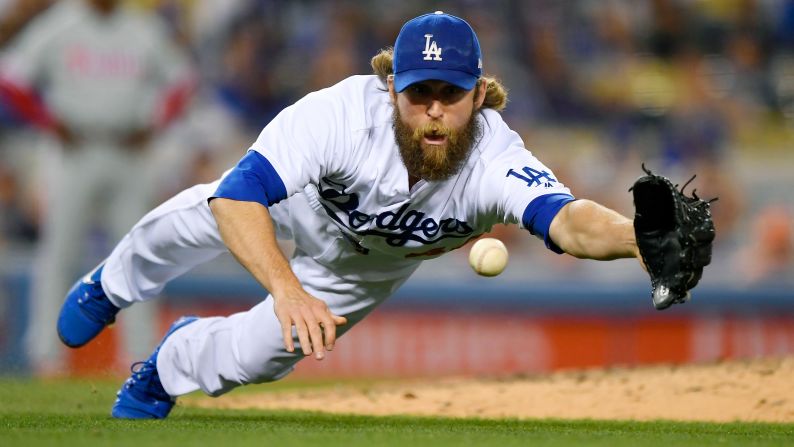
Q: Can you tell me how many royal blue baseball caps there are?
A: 1